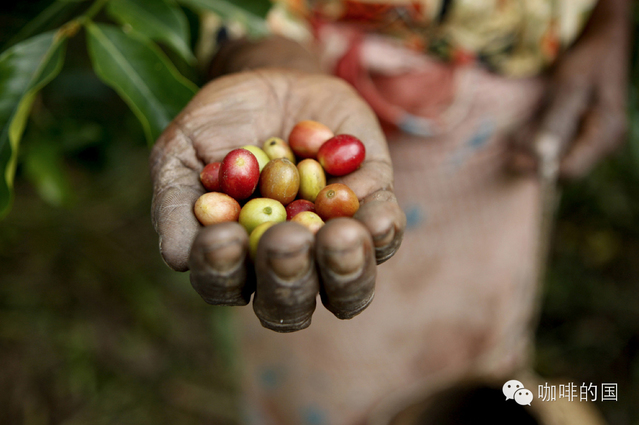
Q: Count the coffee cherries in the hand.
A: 14